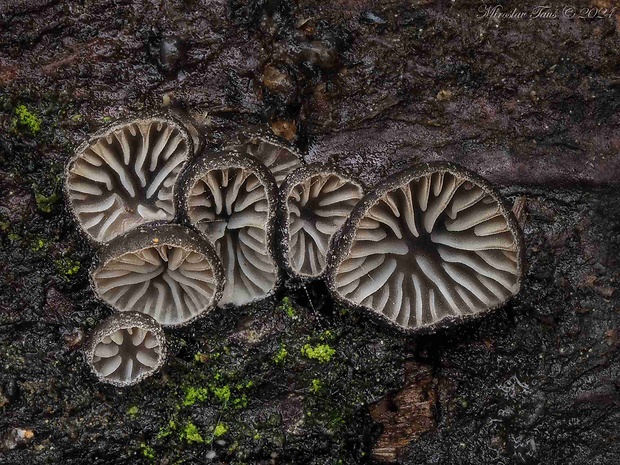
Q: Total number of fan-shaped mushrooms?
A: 7